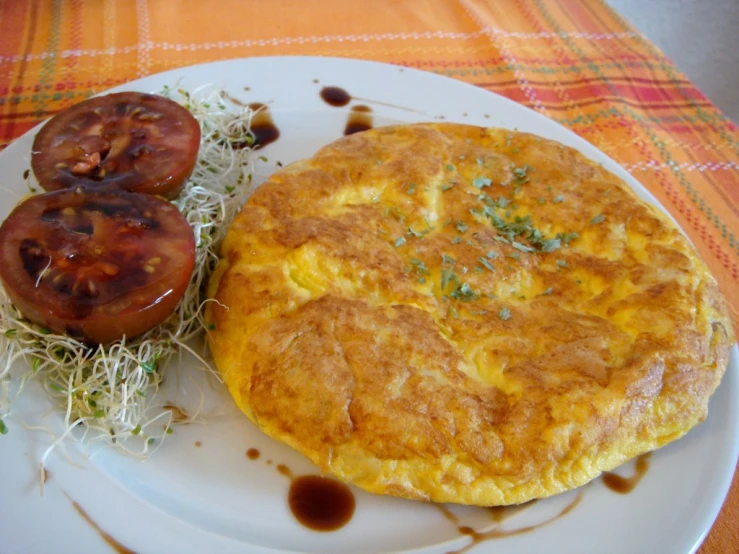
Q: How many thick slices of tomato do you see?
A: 2